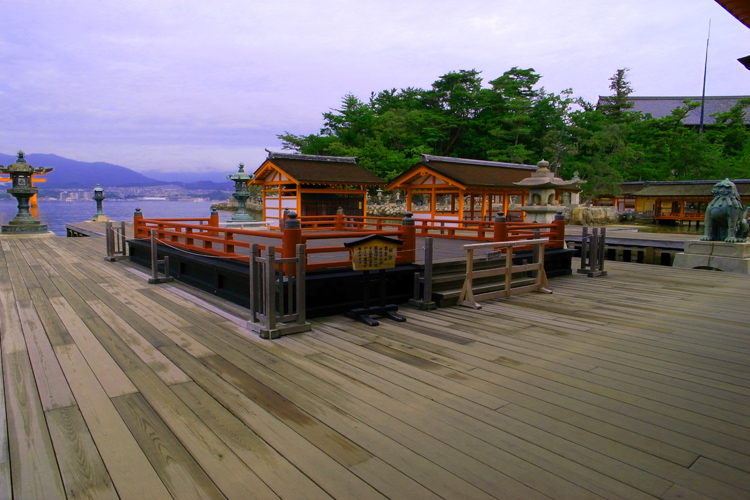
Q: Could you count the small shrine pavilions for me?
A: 2